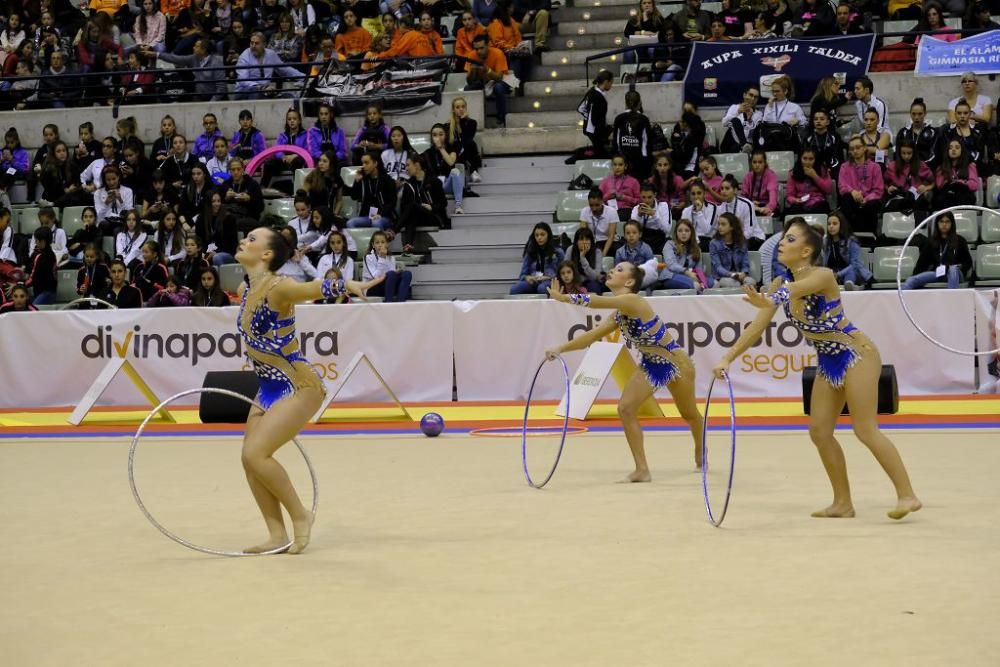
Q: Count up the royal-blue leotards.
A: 3